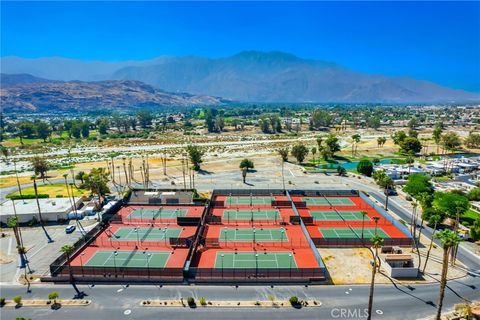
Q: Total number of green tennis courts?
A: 10